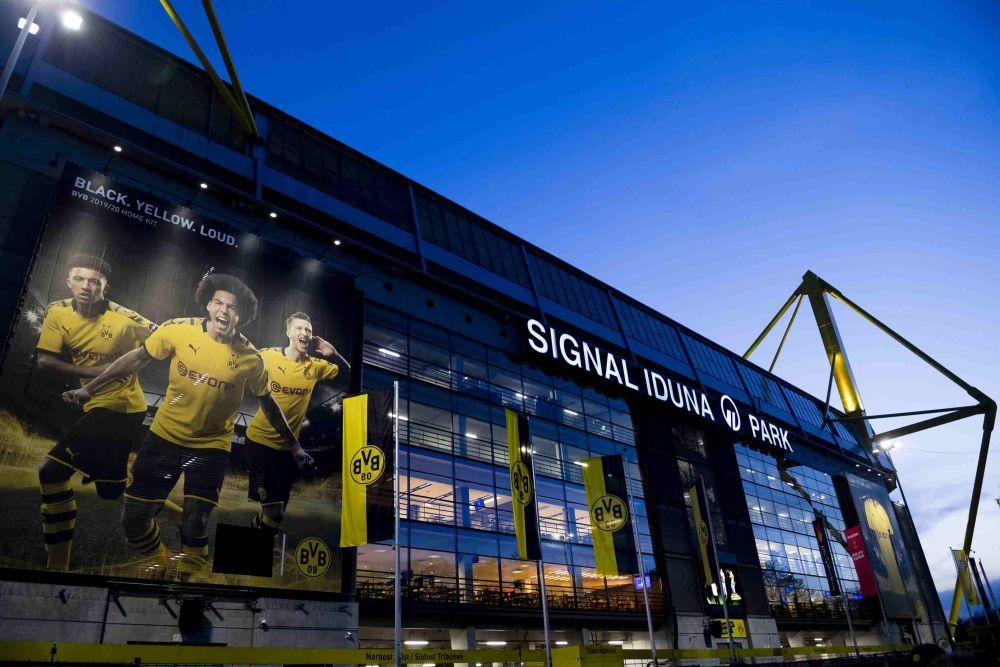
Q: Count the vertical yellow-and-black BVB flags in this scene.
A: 4